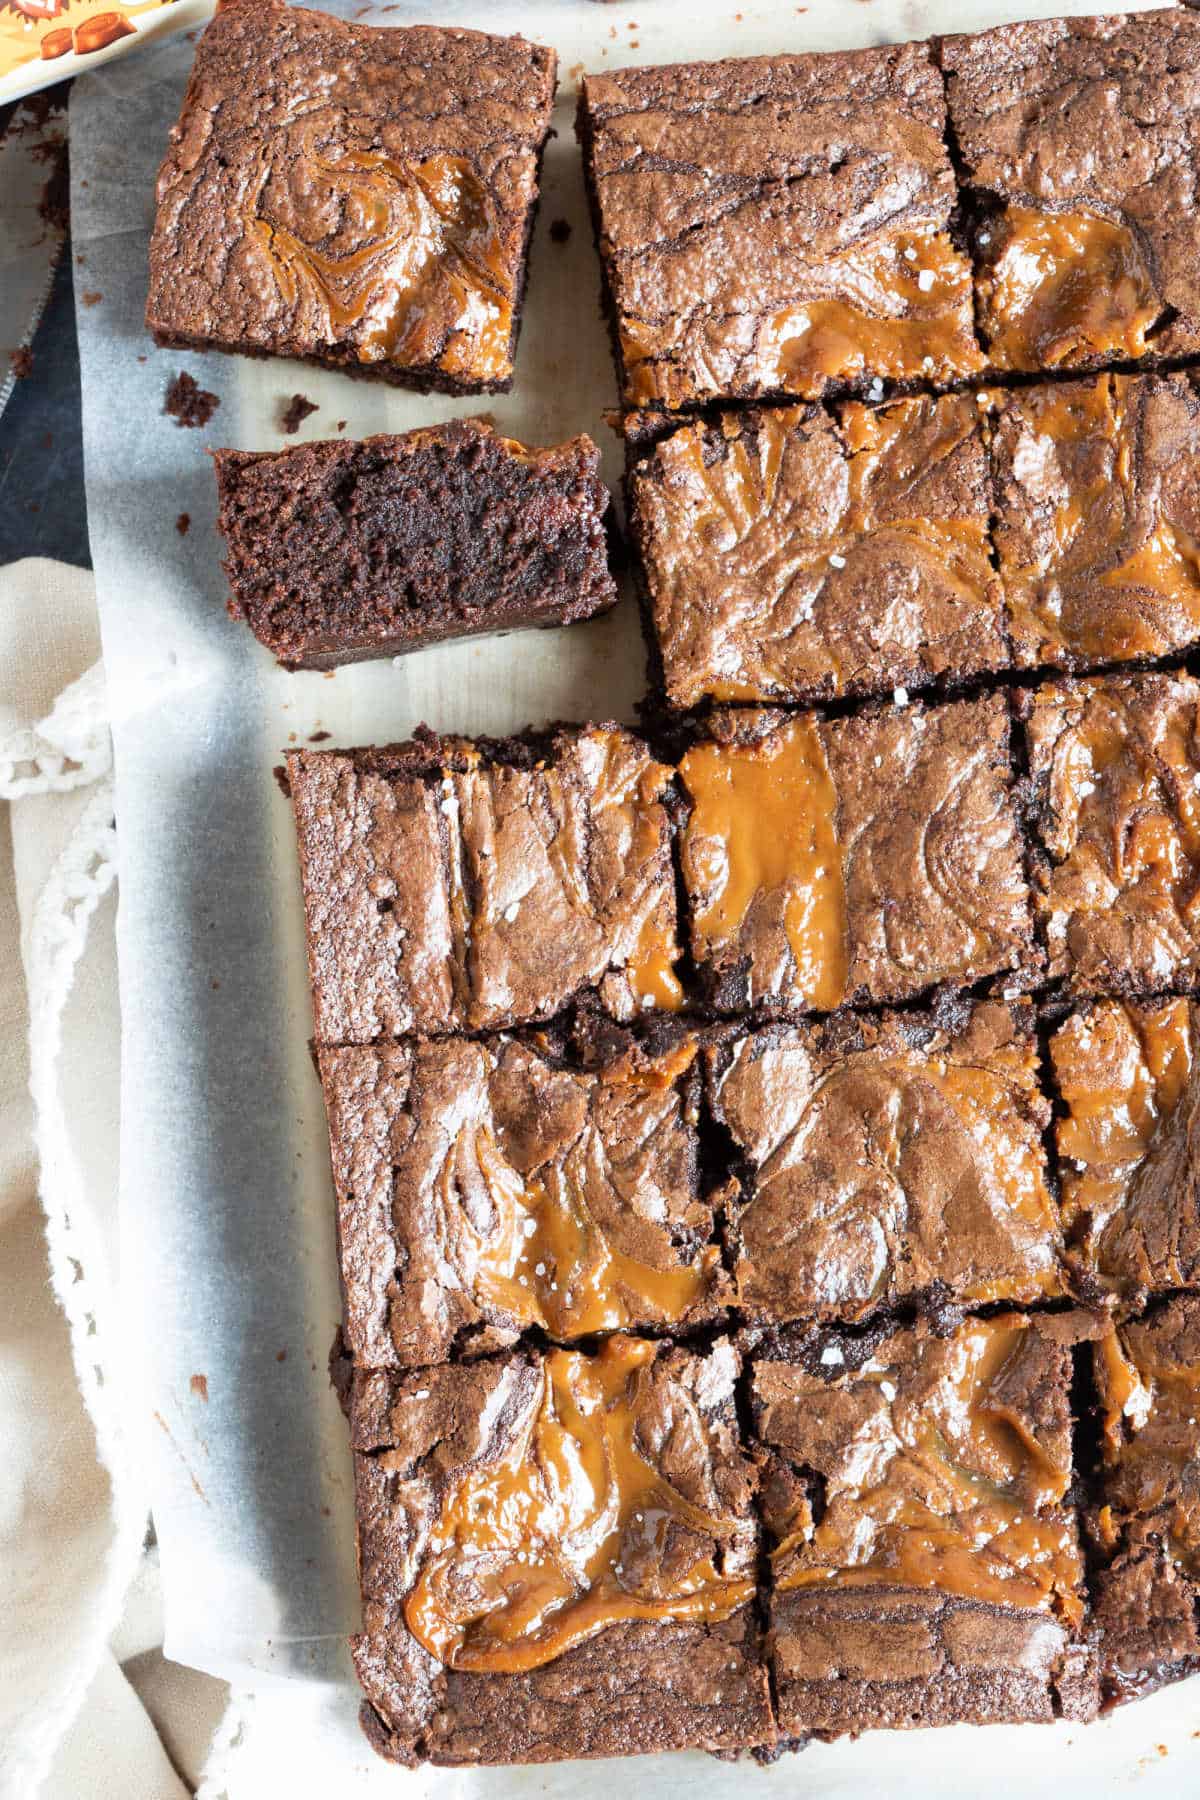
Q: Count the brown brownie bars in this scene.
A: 15